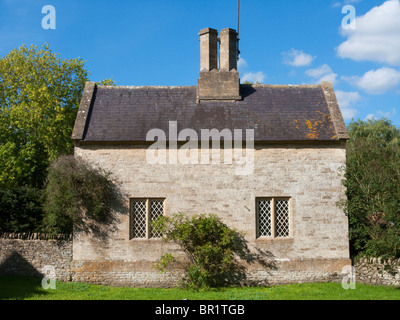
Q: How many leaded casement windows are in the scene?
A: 2